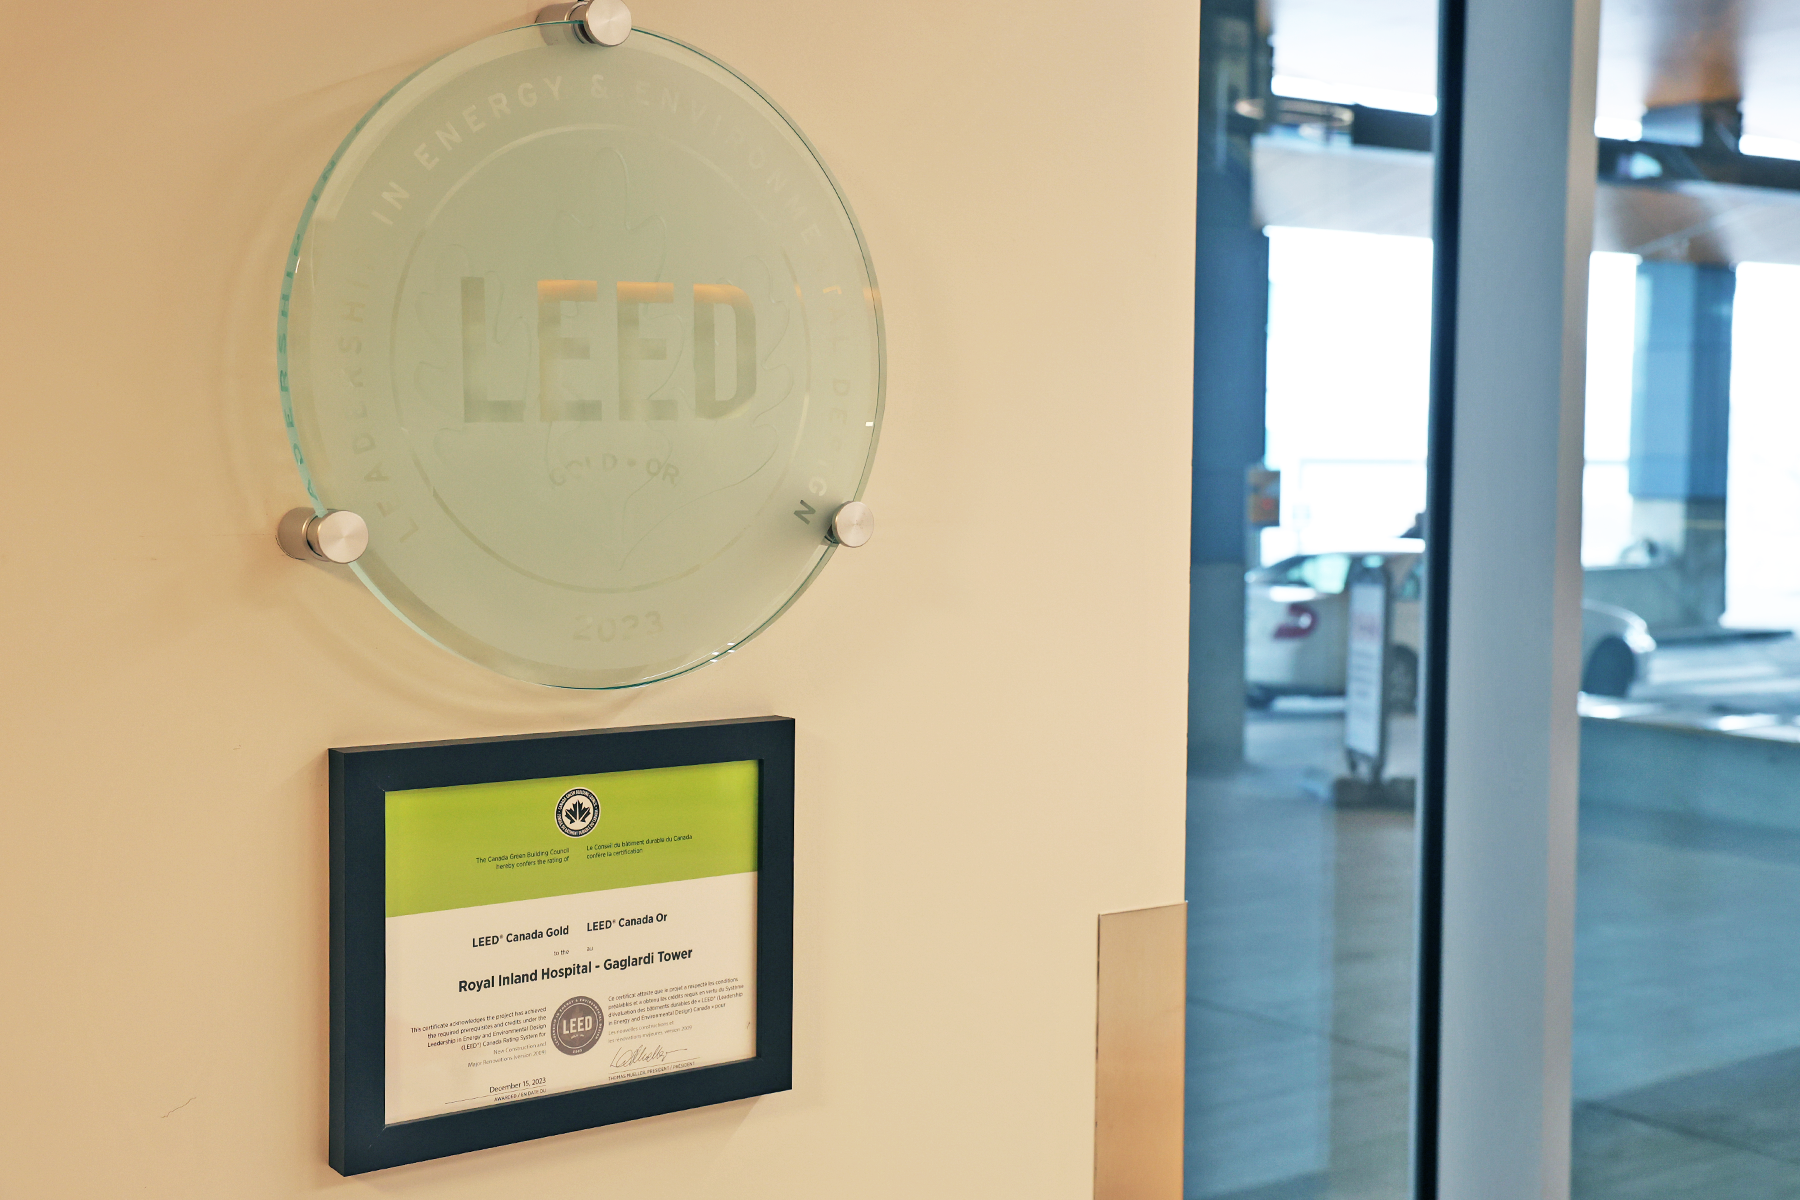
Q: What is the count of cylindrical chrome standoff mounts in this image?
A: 3